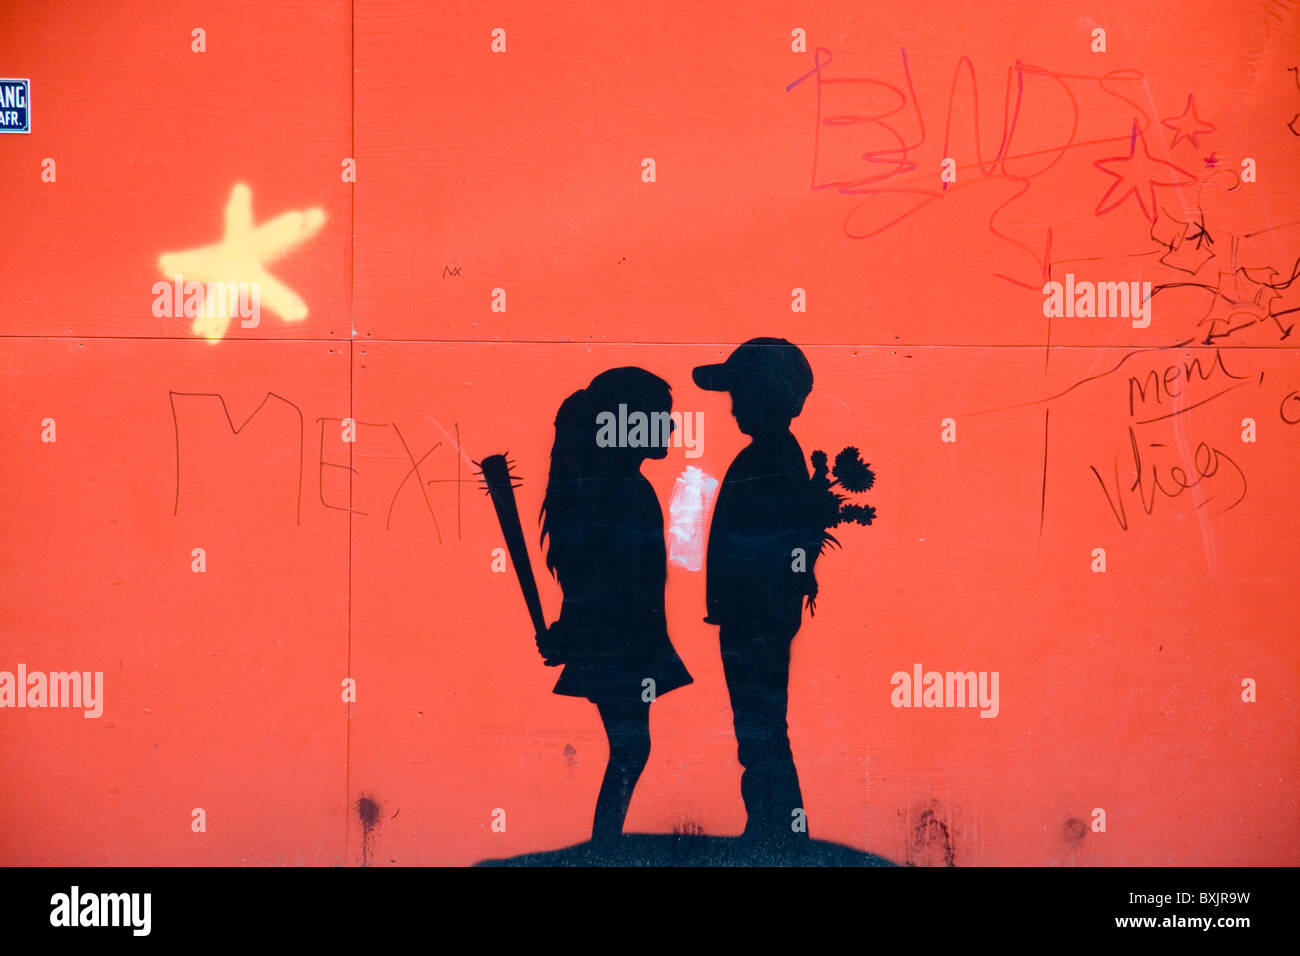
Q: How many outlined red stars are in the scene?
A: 2